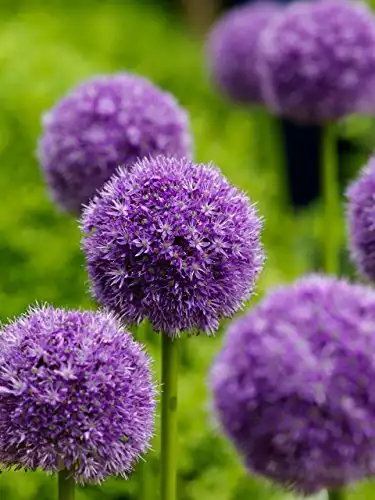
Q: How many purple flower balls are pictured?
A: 7